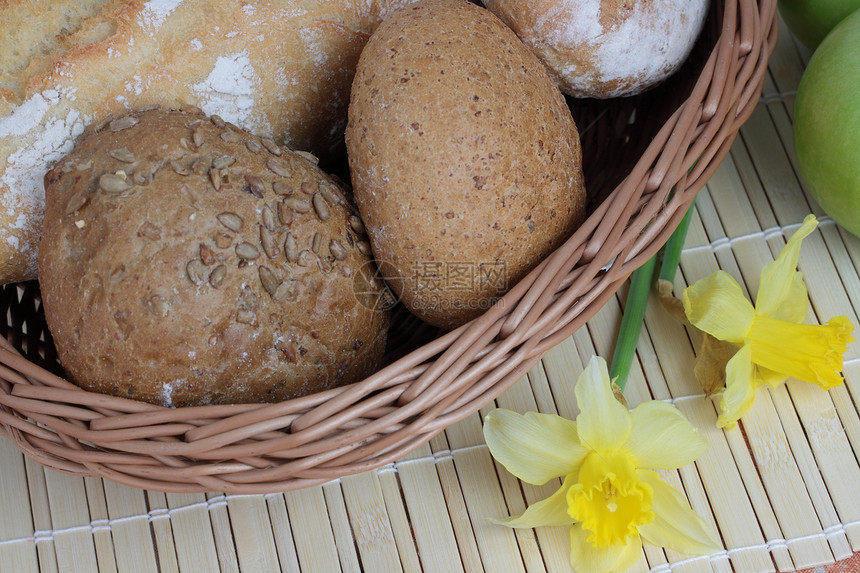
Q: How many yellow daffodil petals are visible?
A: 11